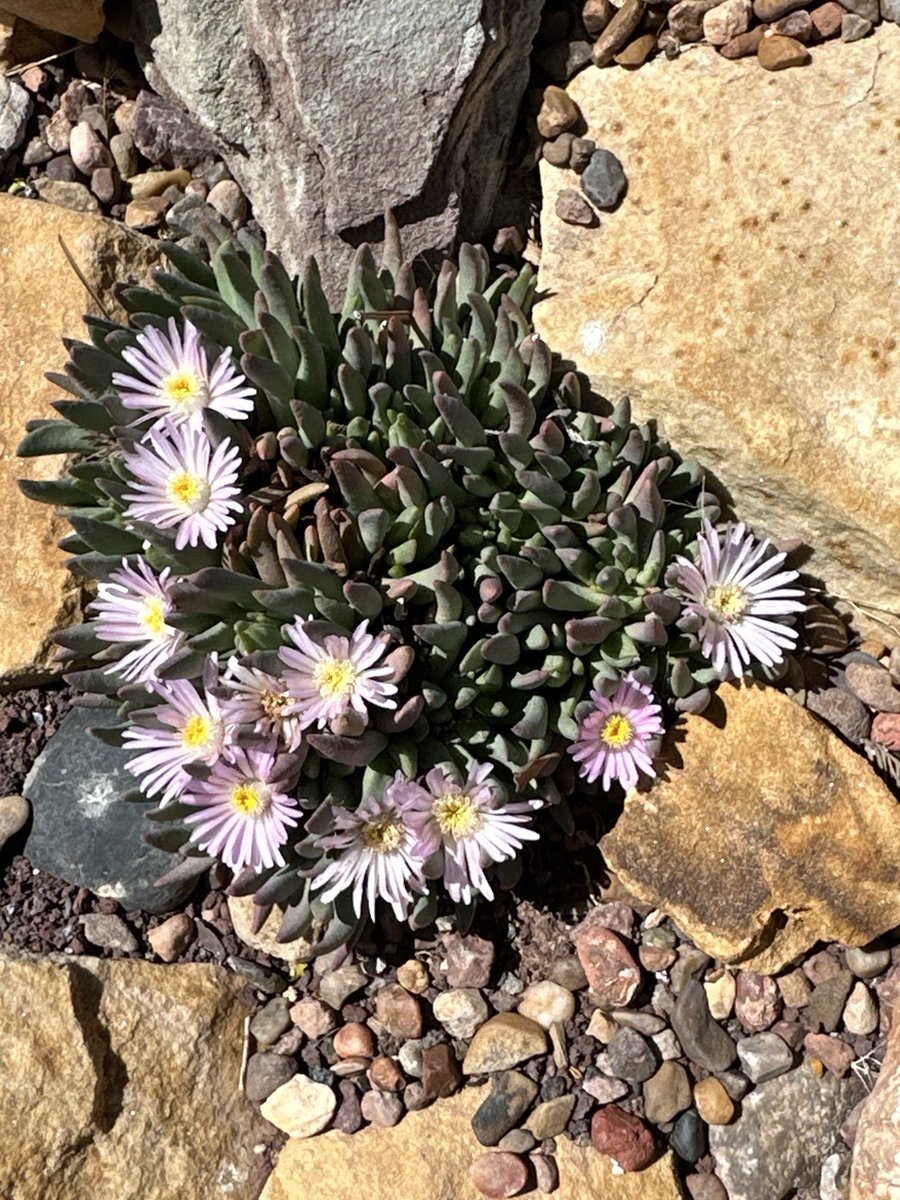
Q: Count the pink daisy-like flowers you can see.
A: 11